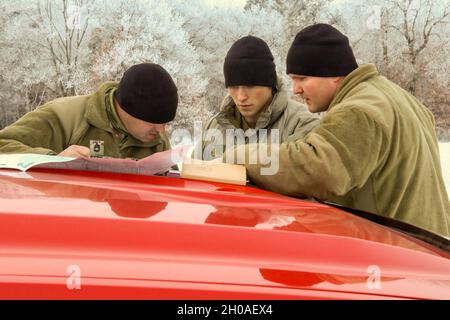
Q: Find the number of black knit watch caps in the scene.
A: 3